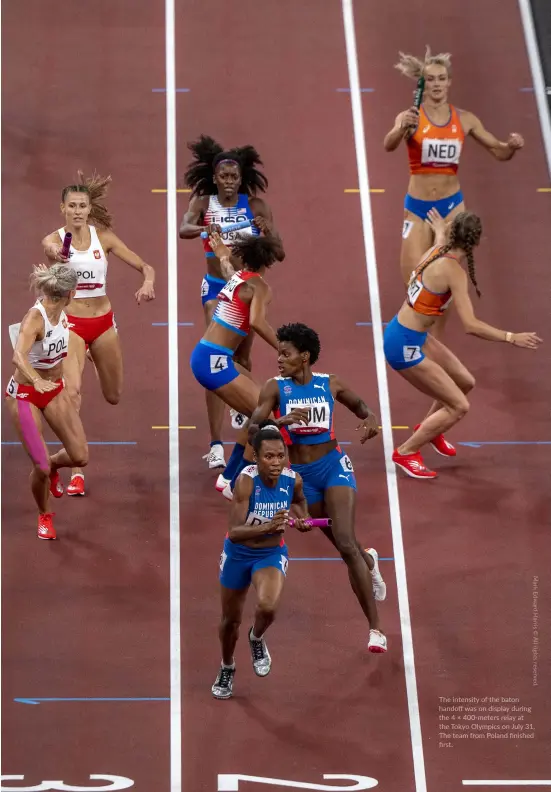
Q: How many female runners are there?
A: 8